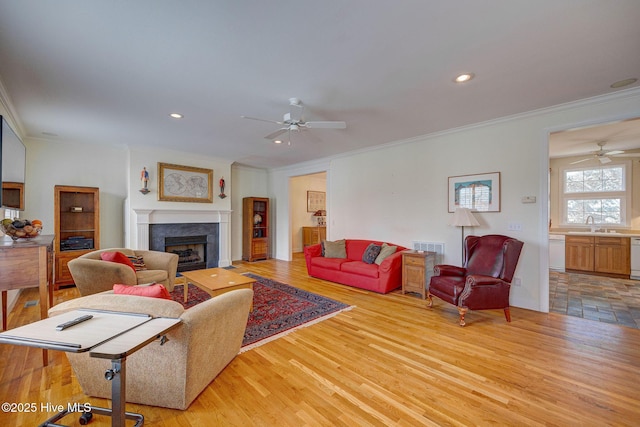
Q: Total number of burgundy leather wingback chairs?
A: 1